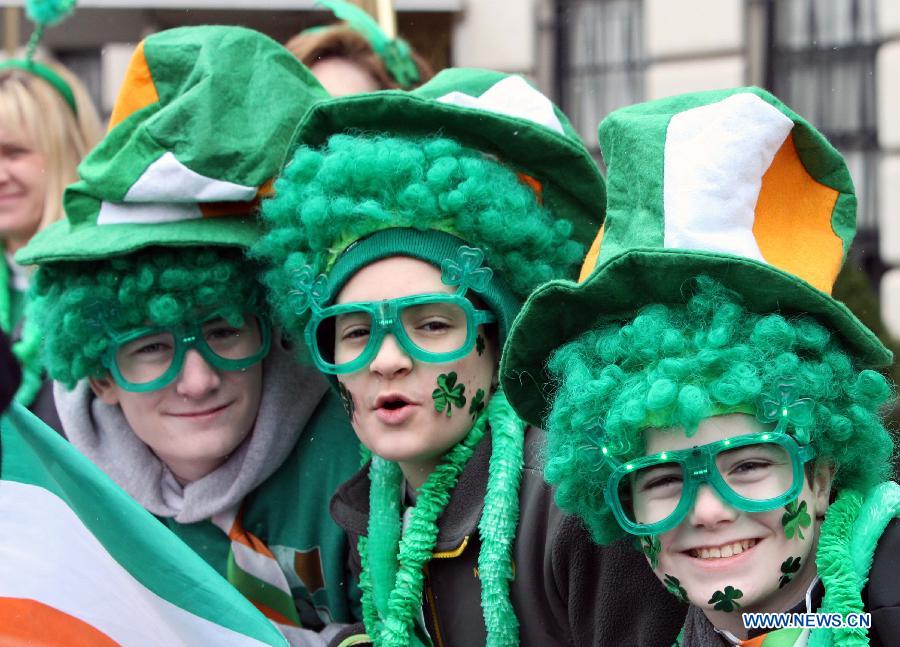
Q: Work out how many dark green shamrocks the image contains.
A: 9